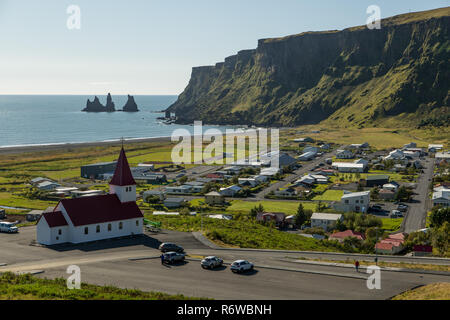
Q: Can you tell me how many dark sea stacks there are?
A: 3